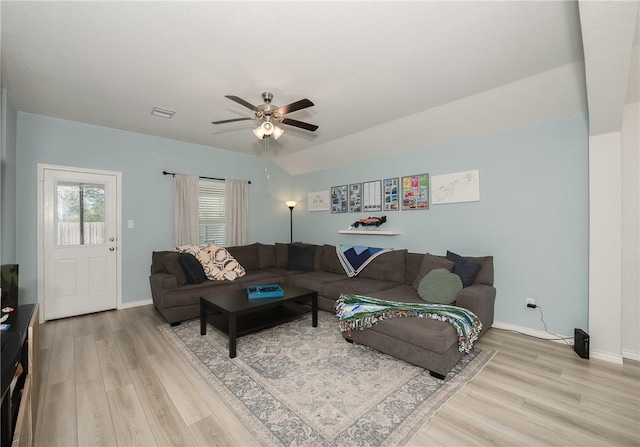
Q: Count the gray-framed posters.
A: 5